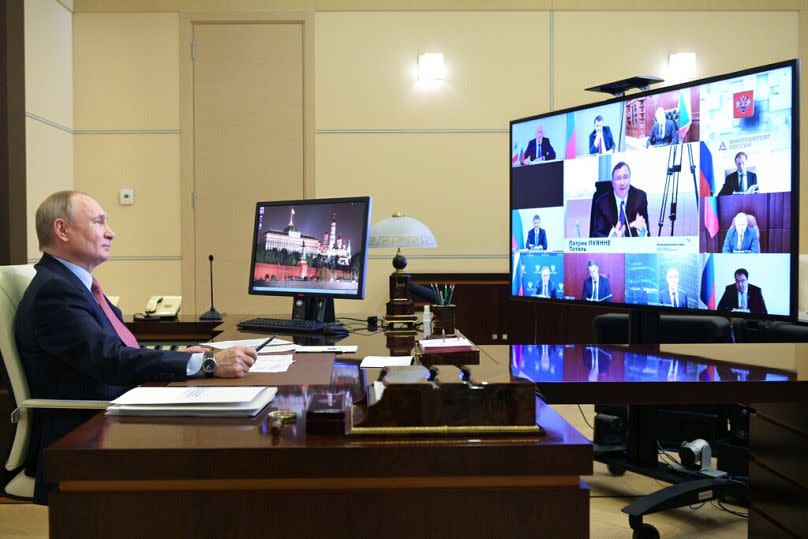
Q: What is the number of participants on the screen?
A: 11